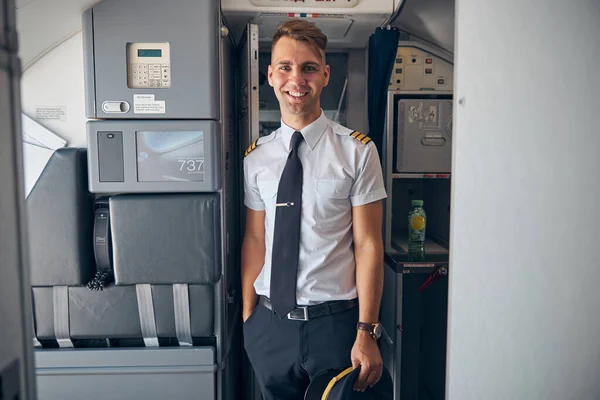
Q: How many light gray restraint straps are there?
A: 3